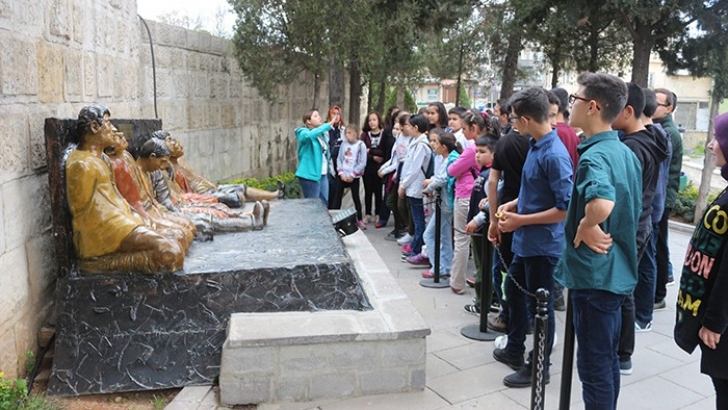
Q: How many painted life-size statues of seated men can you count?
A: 4